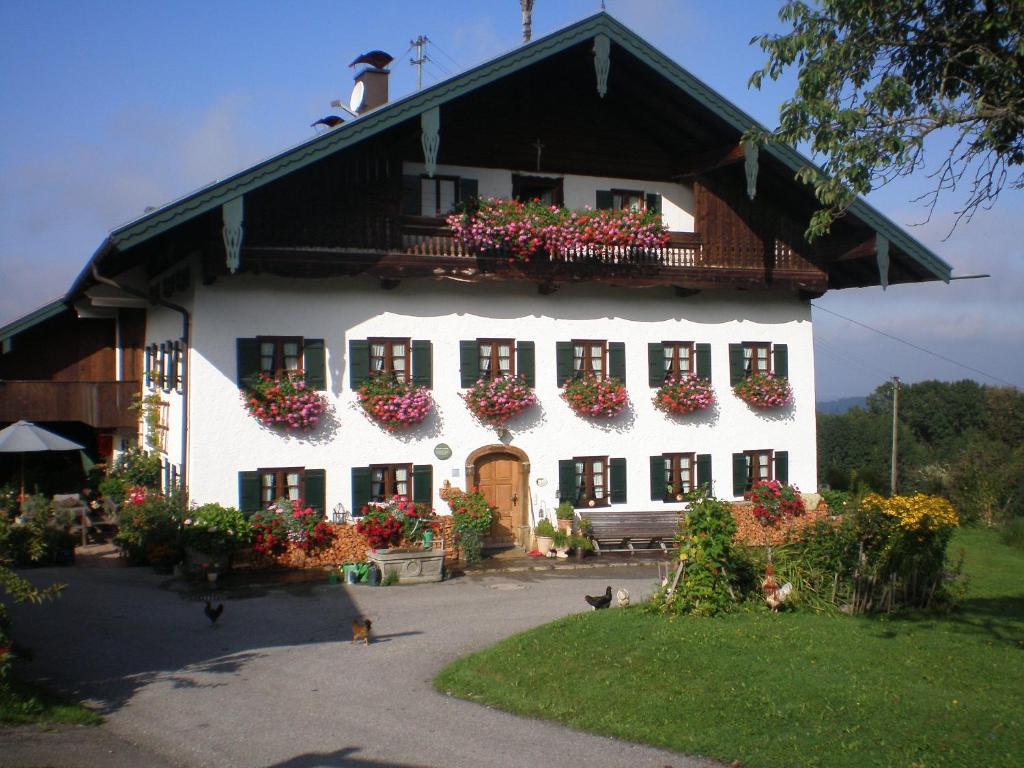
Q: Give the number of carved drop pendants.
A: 5